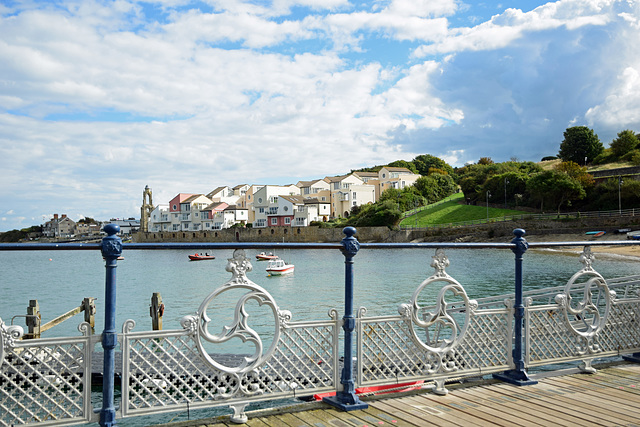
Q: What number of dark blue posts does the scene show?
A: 3